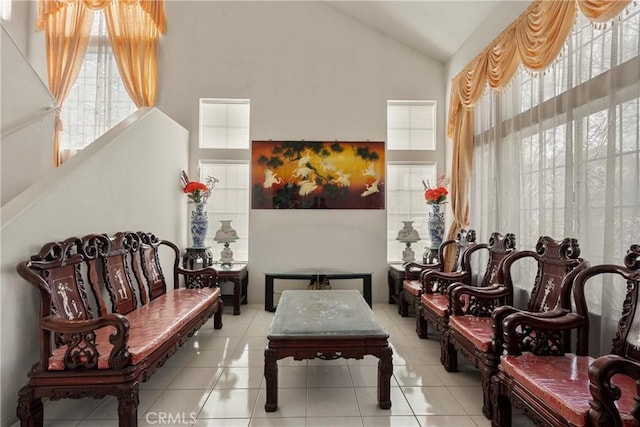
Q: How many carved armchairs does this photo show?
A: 4